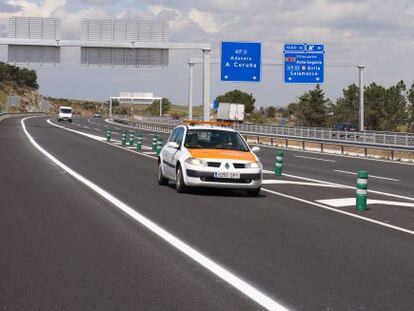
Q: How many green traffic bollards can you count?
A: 8